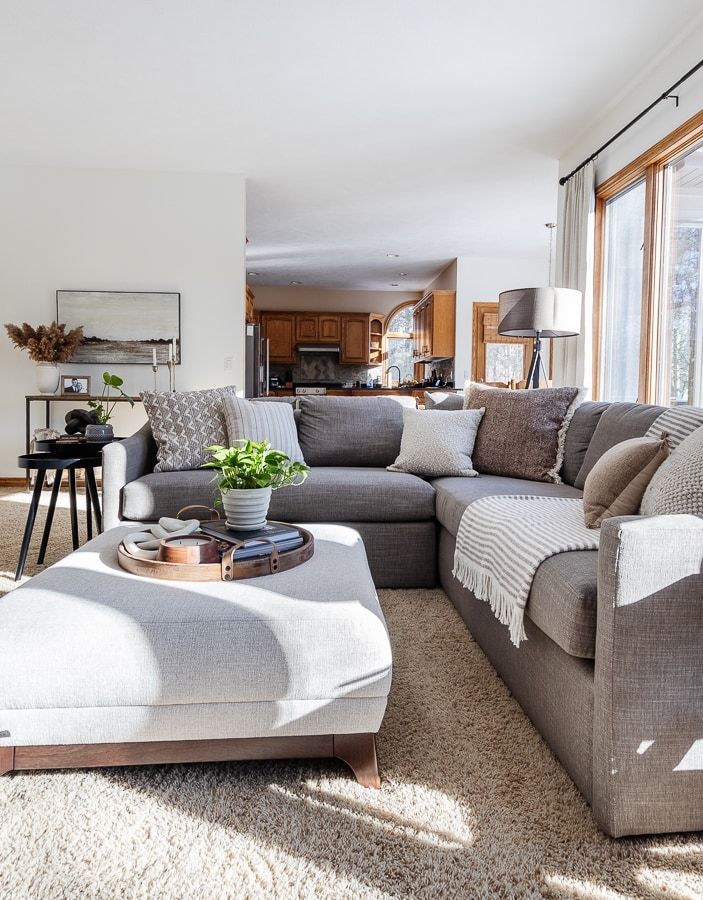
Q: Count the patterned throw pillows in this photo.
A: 2